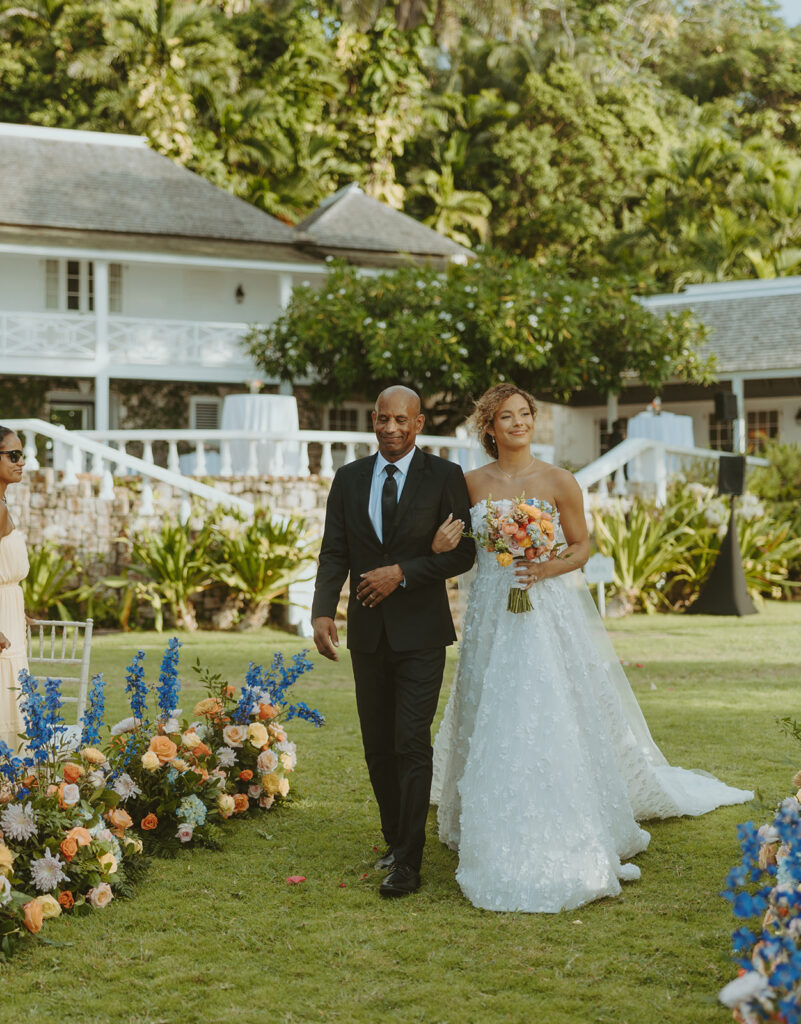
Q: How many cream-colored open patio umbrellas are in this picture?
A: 0